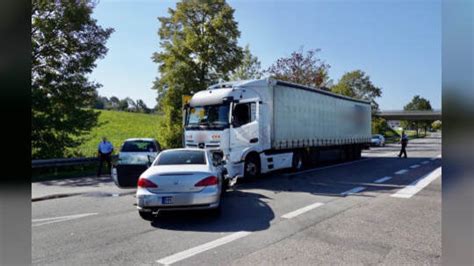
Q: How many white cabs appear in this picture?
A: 1